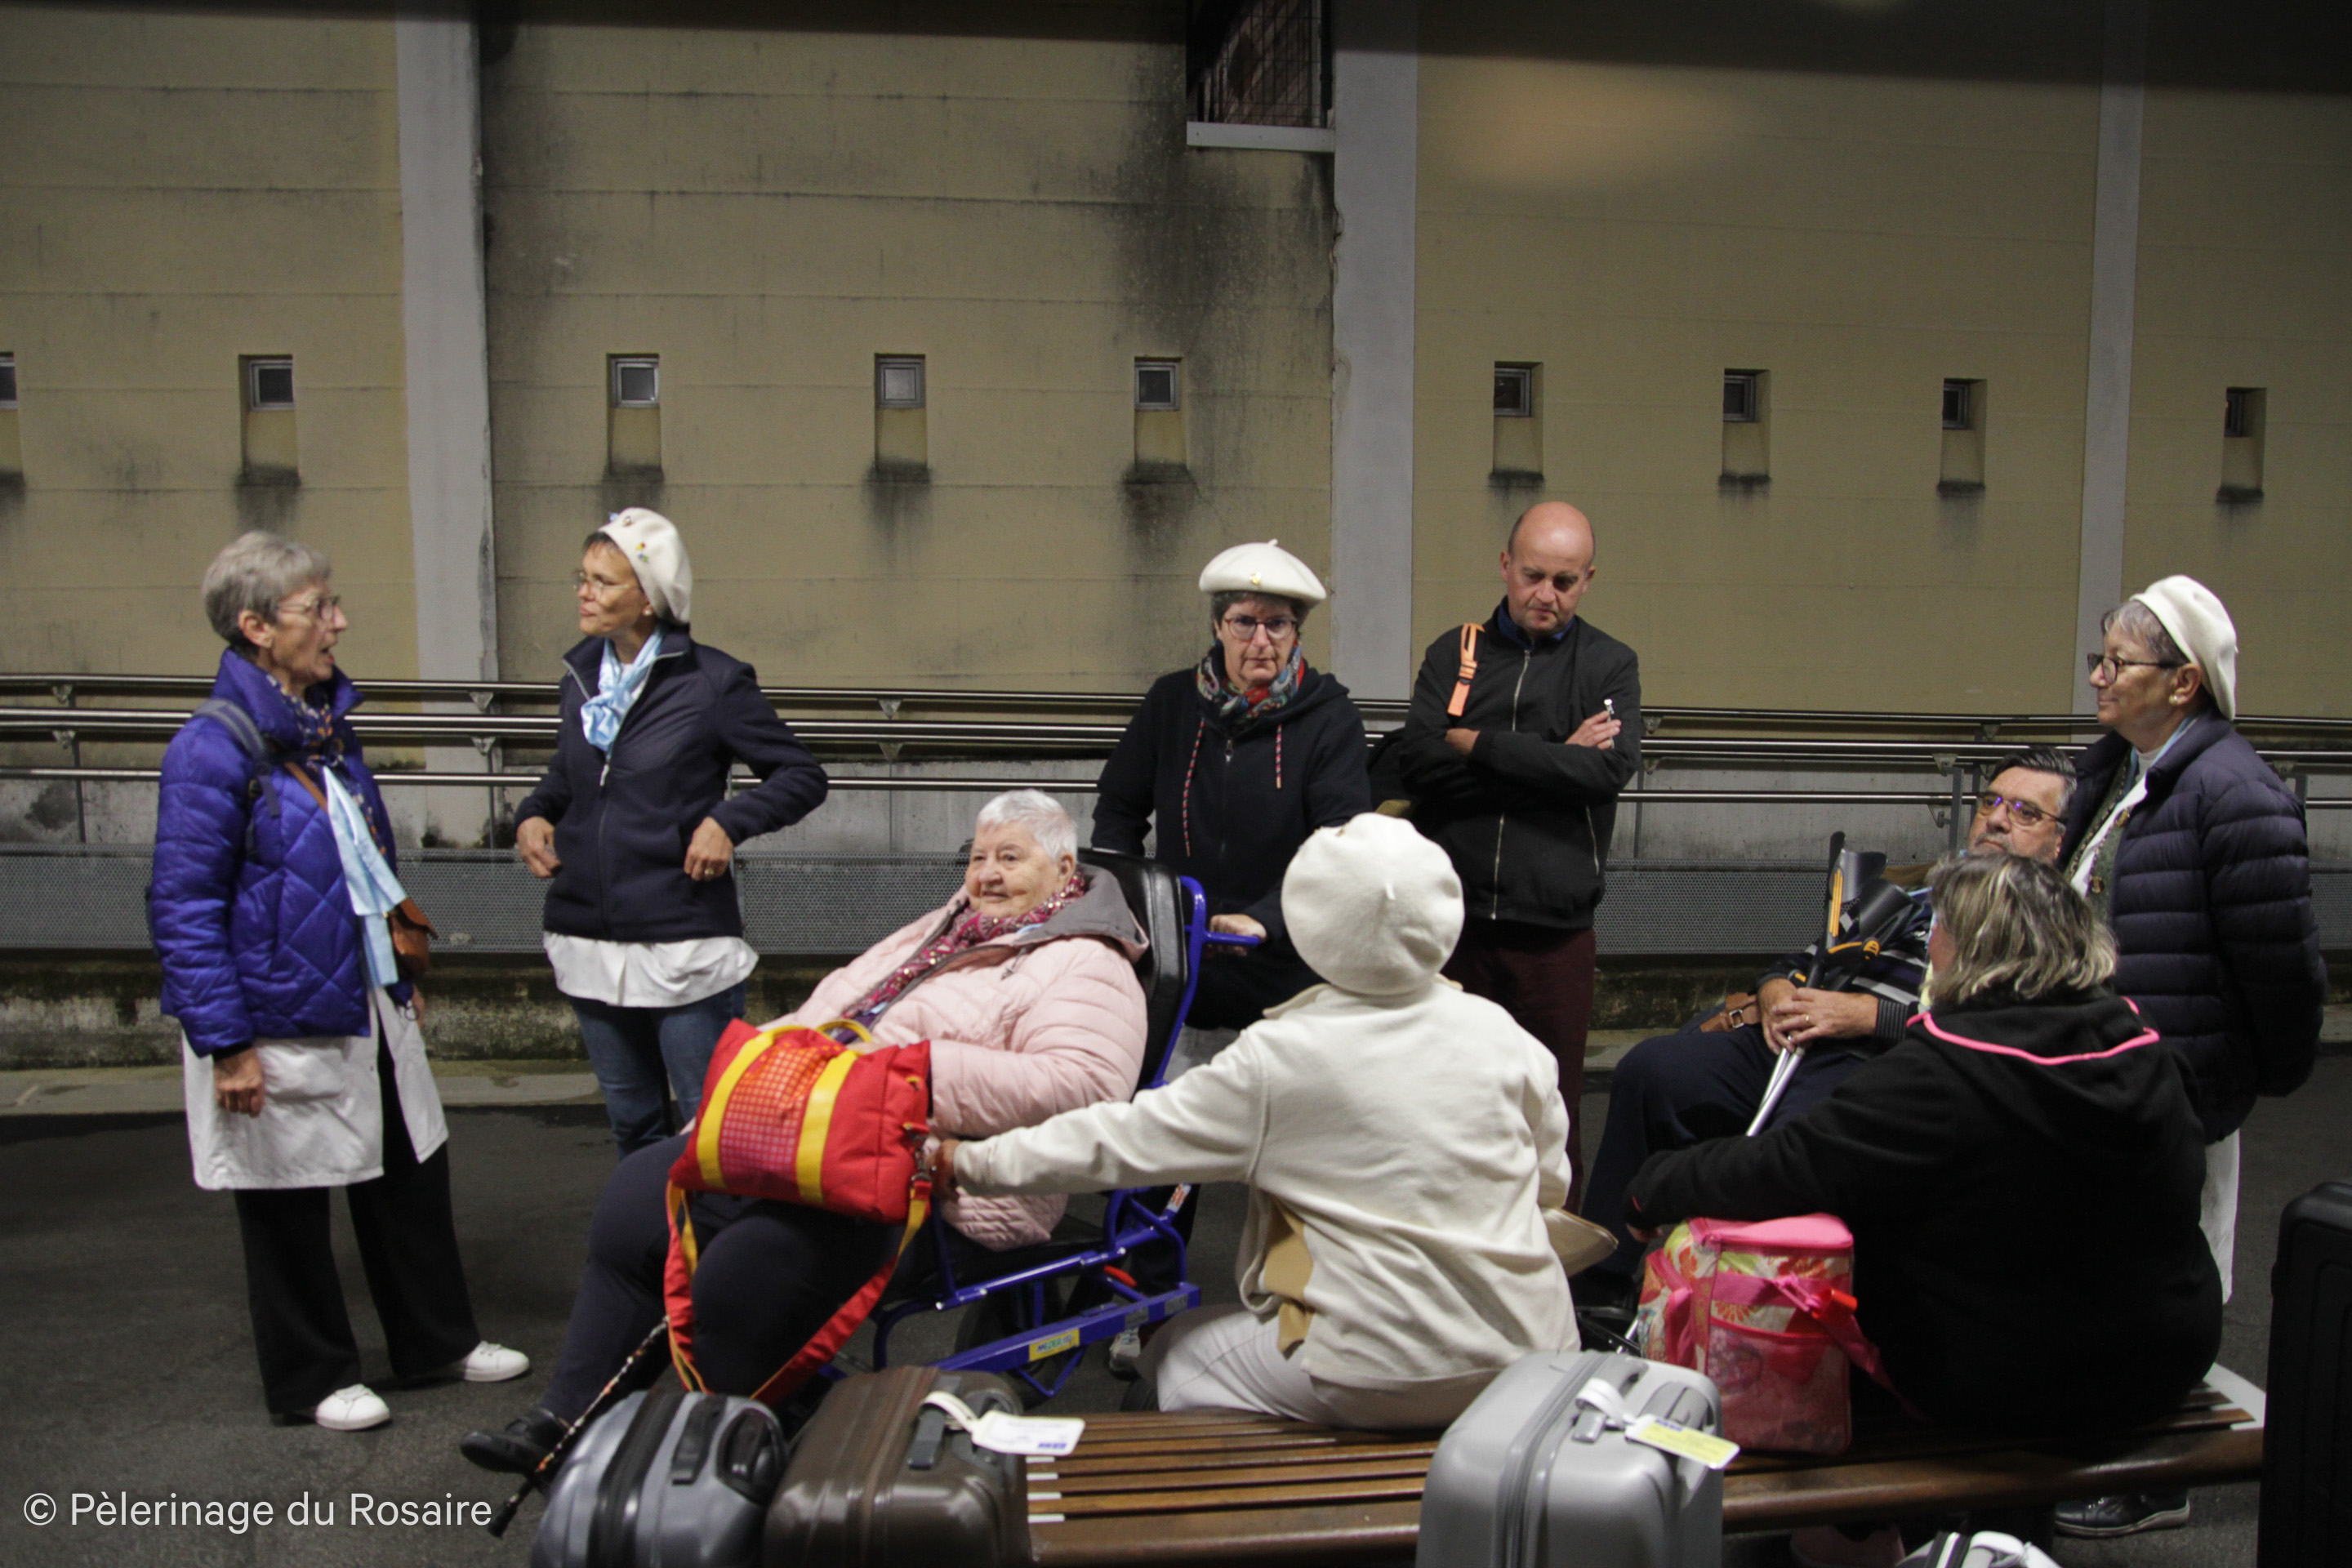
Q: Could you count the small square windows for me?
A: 9